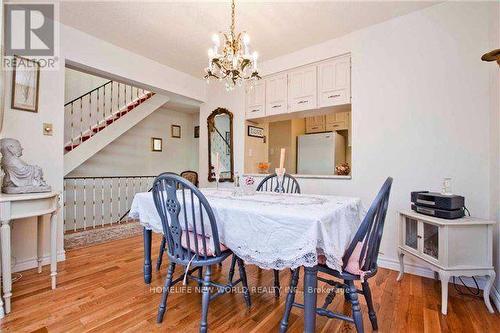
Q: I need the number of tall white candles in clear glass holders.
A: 2